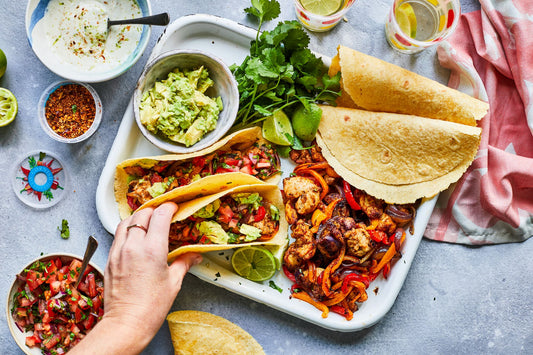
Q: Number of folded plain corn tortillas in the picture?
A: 3